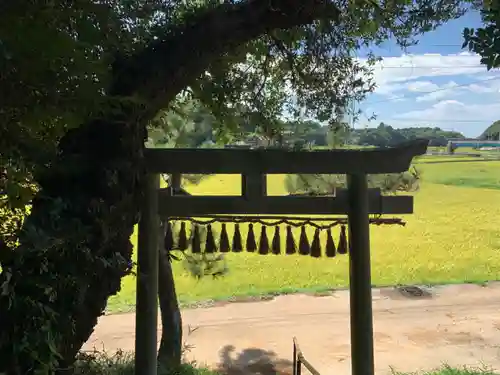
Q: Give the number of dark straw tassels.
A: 14